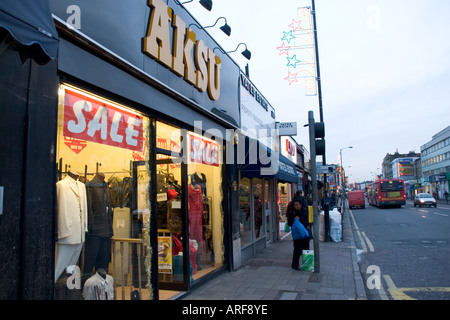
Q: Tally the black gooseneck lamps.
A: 3